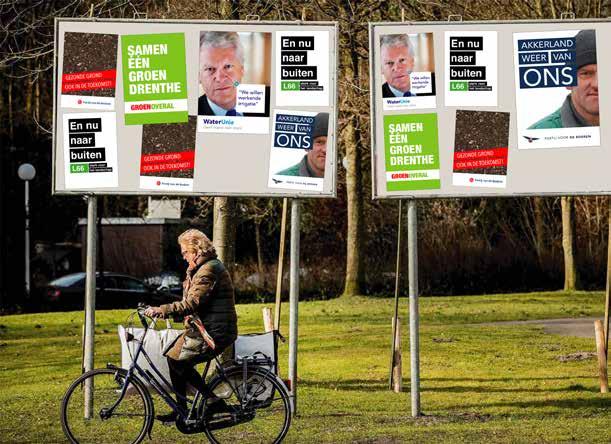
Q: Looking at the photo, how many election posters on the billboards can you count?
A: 12